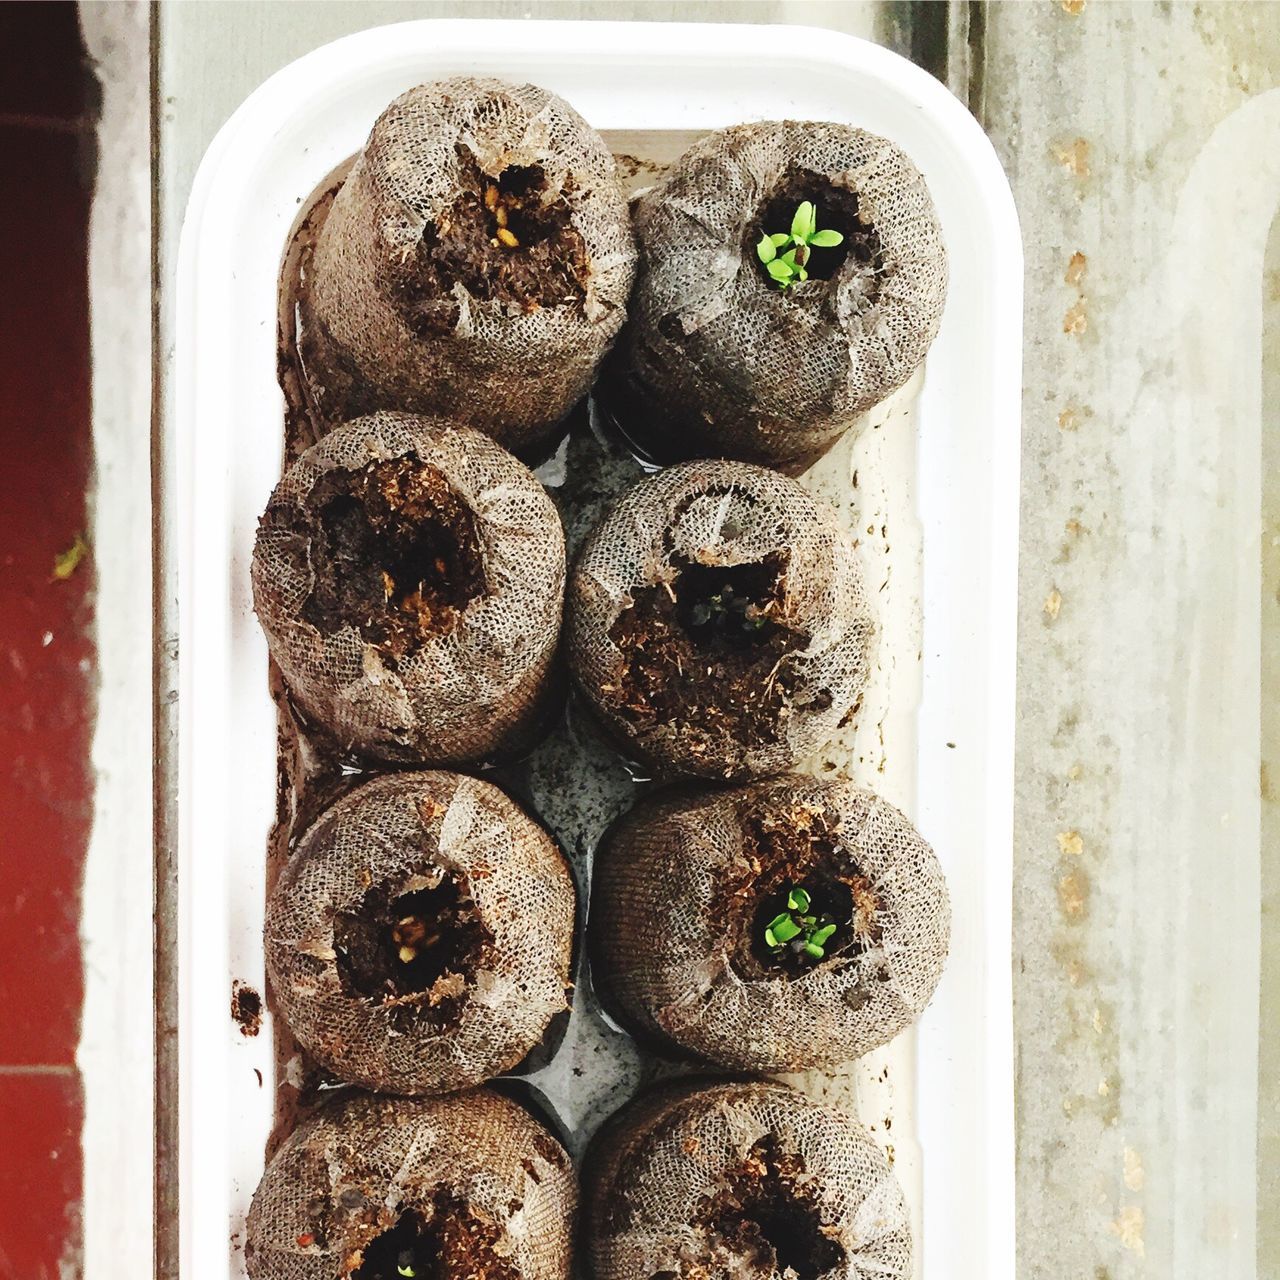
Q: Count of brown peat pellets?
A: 8